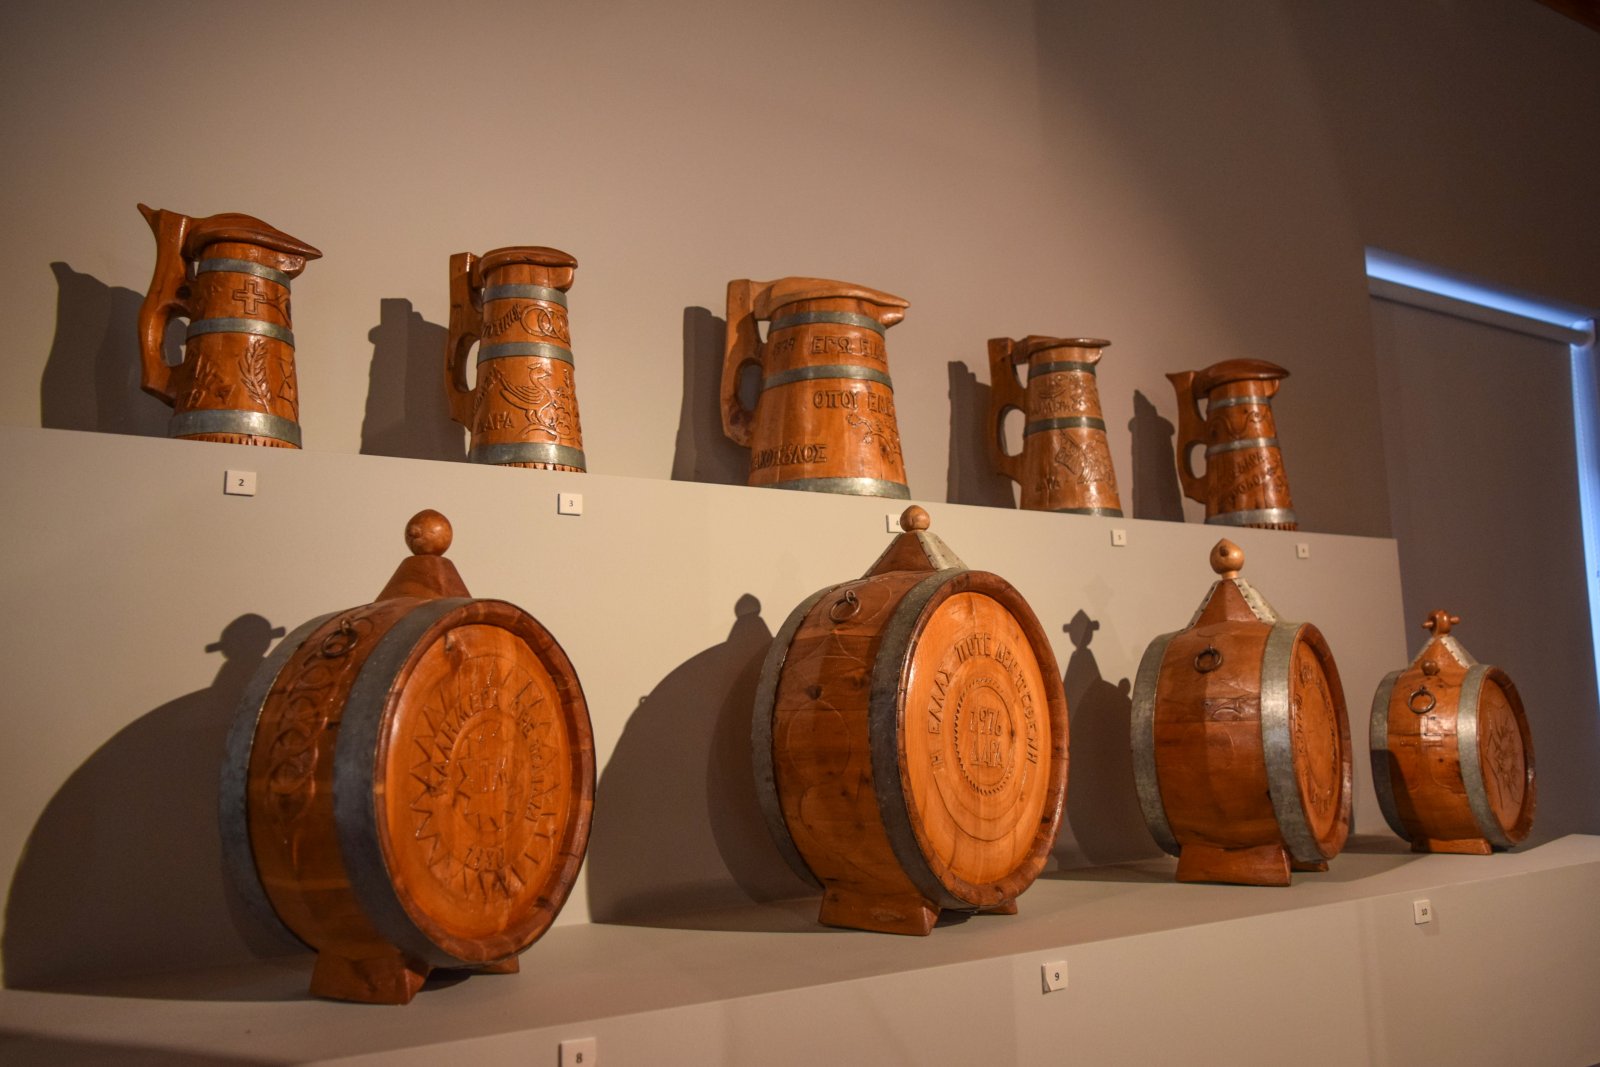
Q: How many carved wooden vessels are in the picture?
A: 9